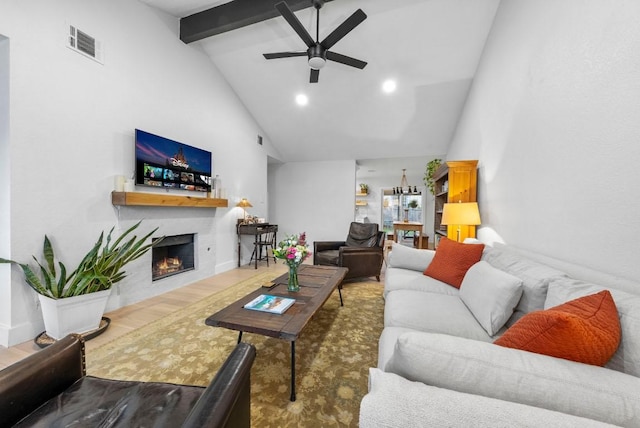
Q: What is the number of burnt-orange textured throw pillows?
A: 2